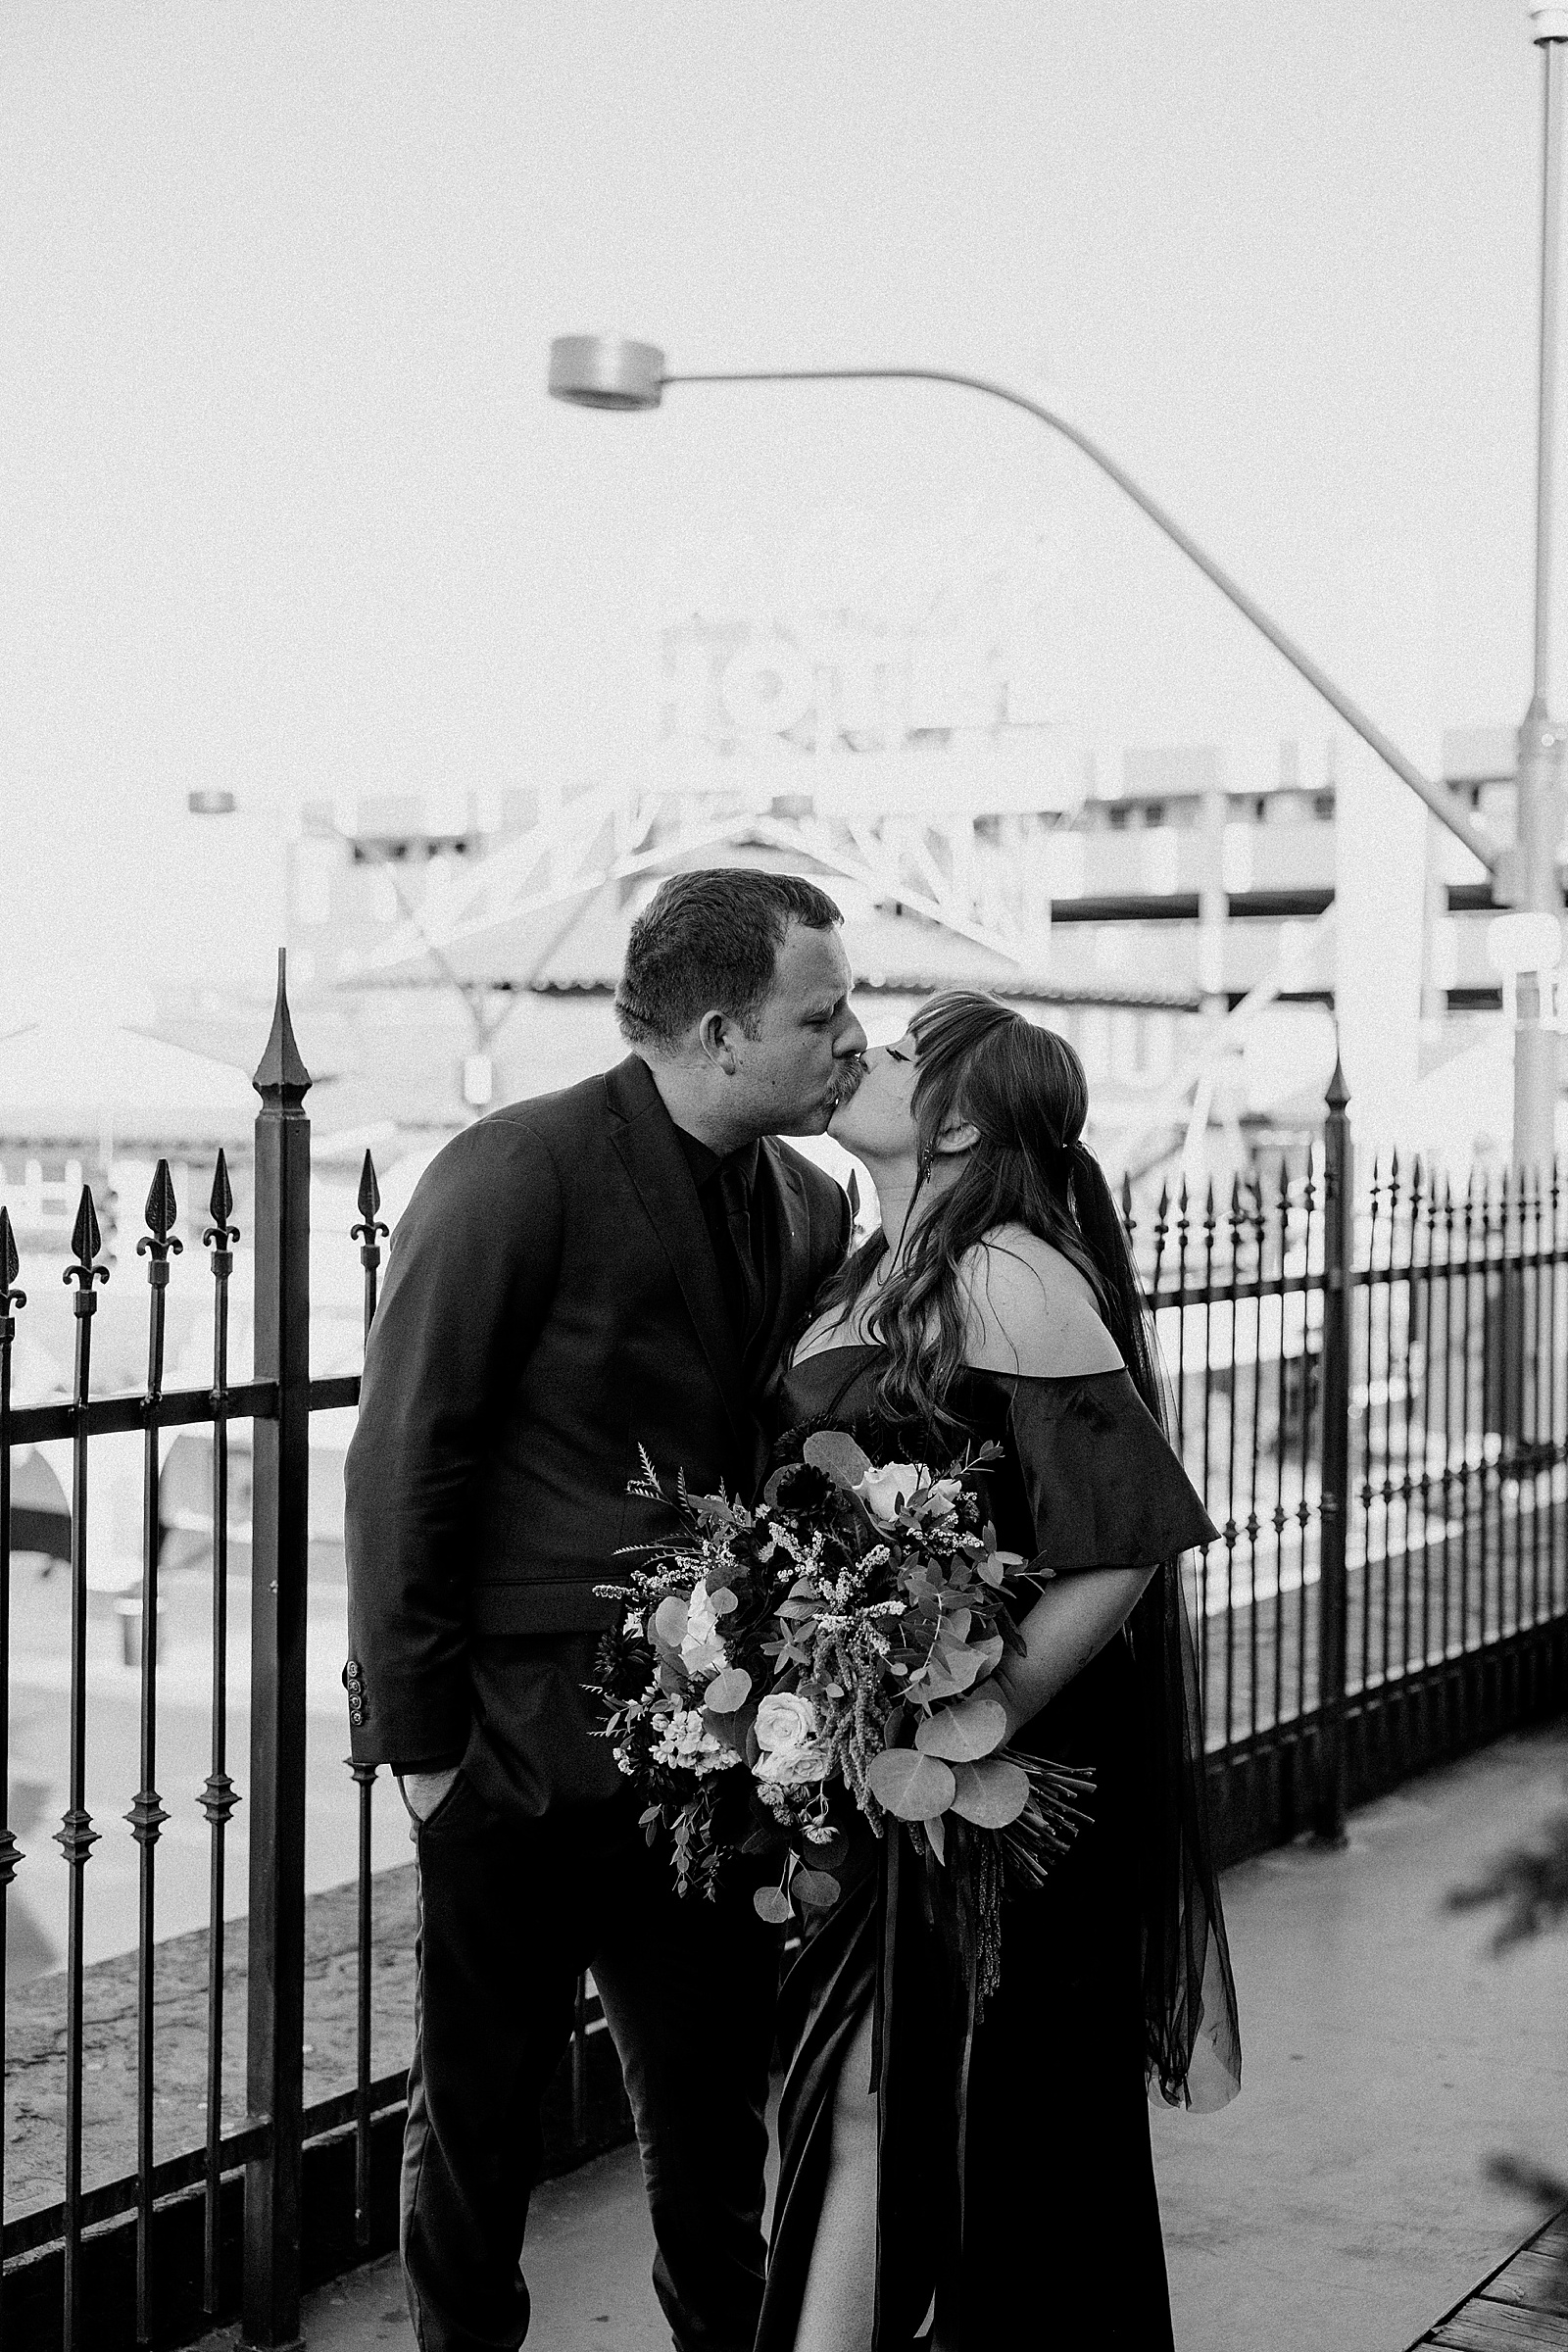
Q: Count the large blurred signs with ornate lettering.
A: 1